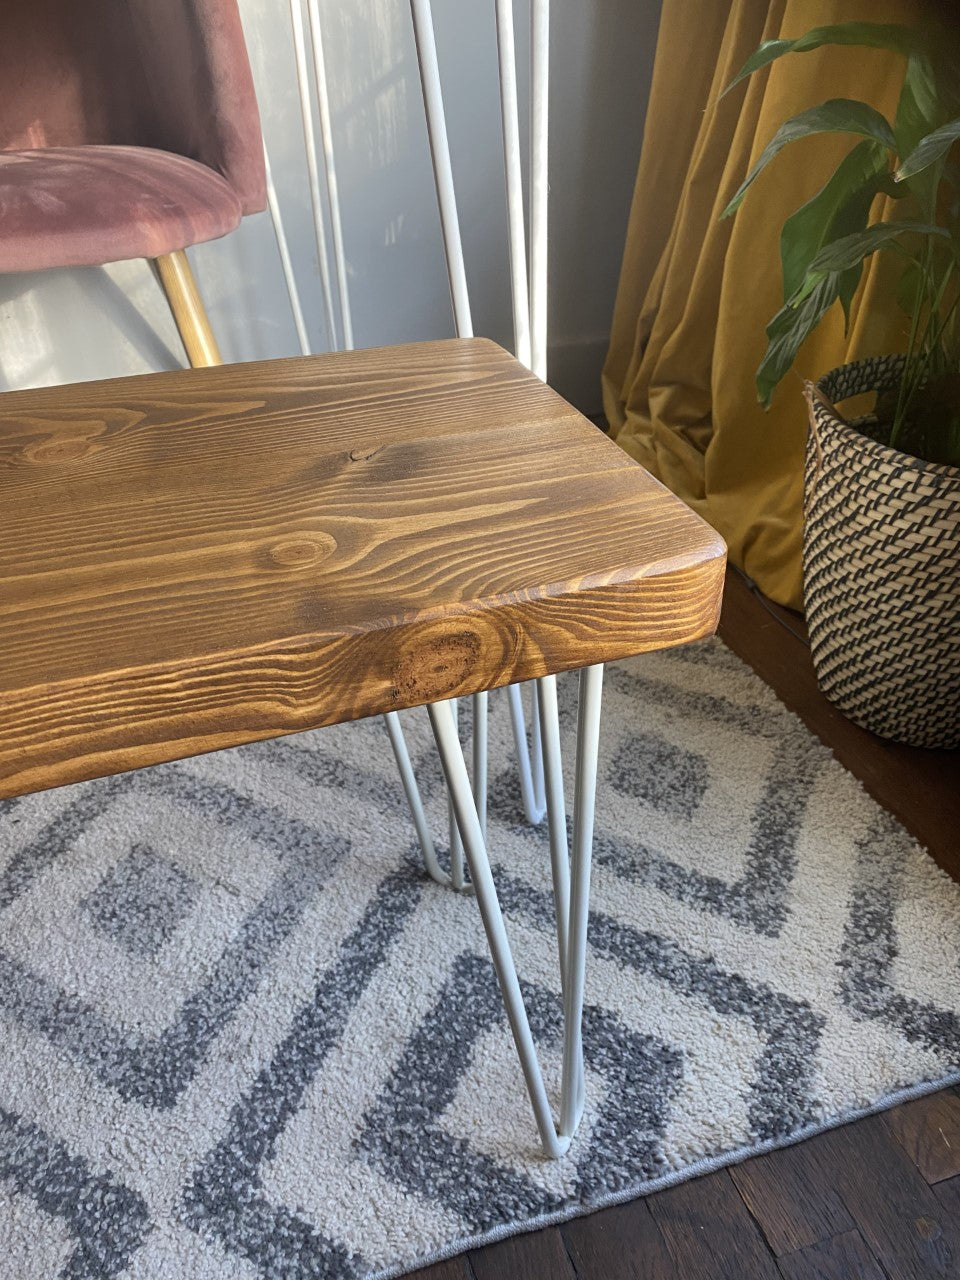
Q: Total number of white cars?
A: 0